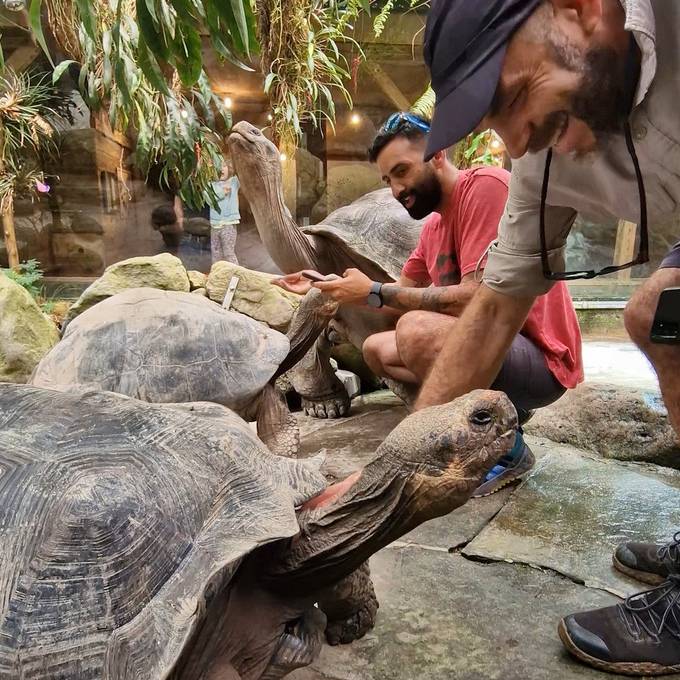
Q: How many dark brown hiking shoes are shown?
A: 2